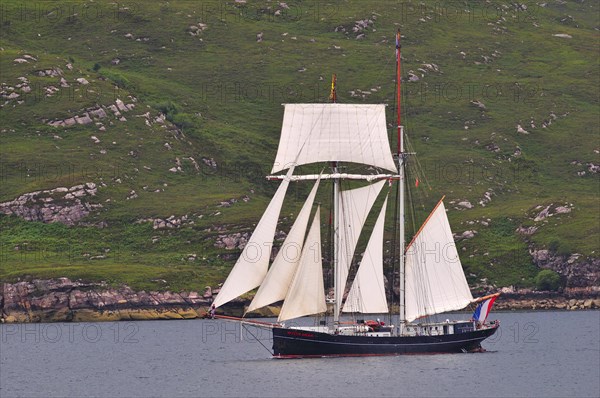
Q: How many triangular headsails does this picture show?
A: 3